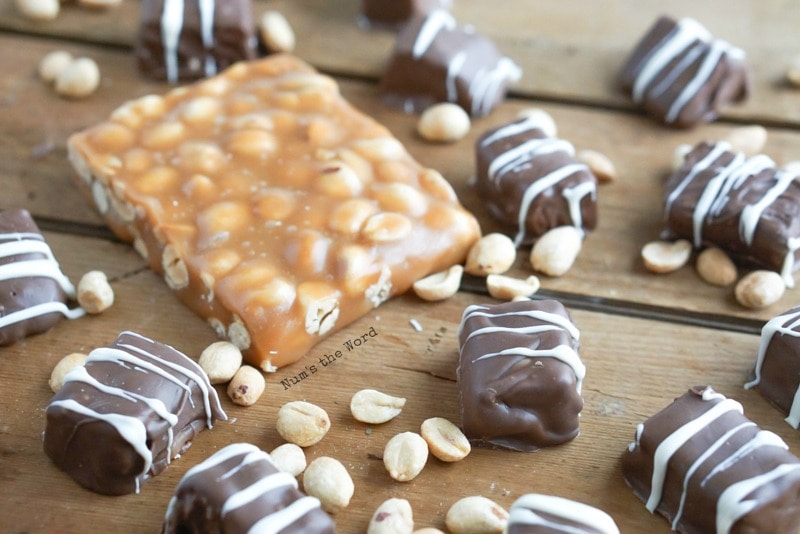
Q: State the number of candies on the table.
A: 13